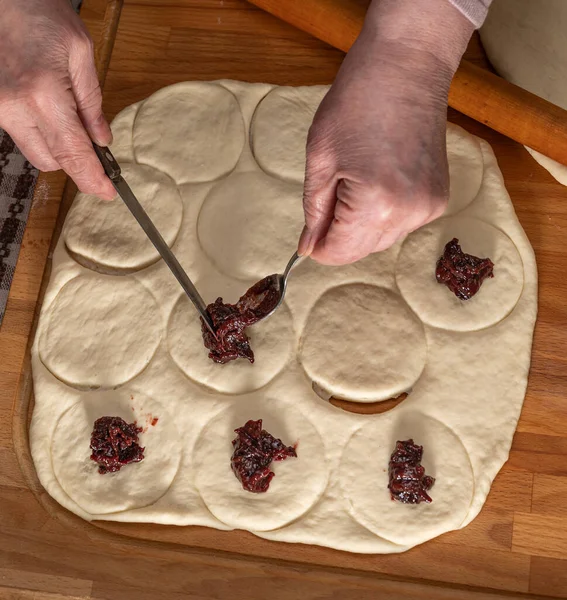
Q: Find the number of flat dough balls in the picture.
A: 12